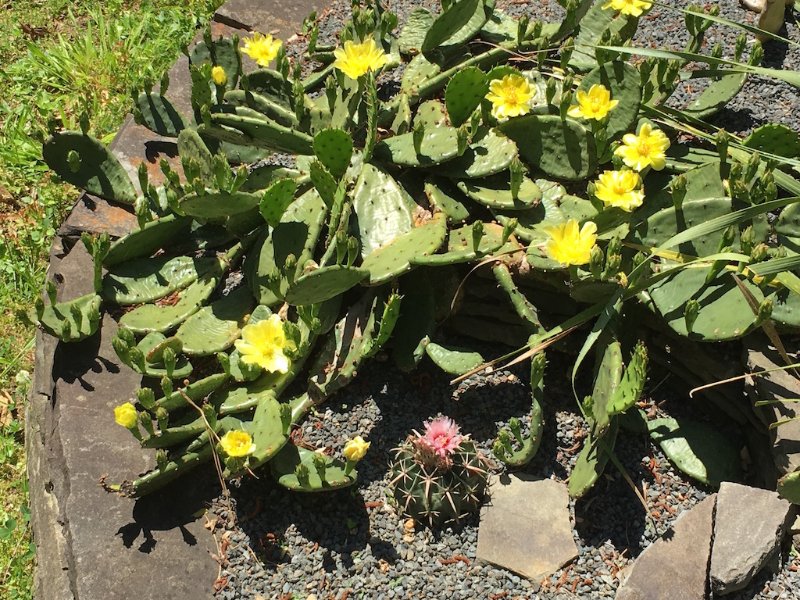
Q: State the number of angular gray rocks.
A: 3